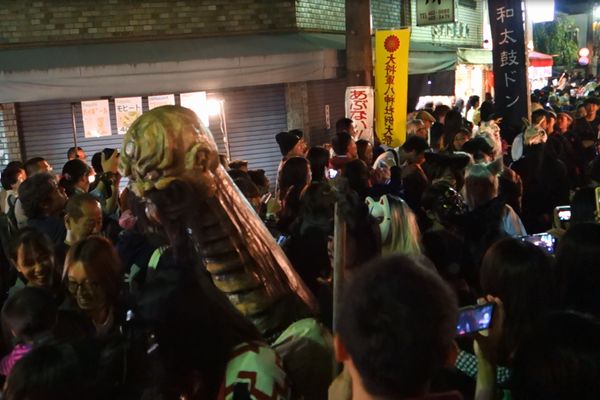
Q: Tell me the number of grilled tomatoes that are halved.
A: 0